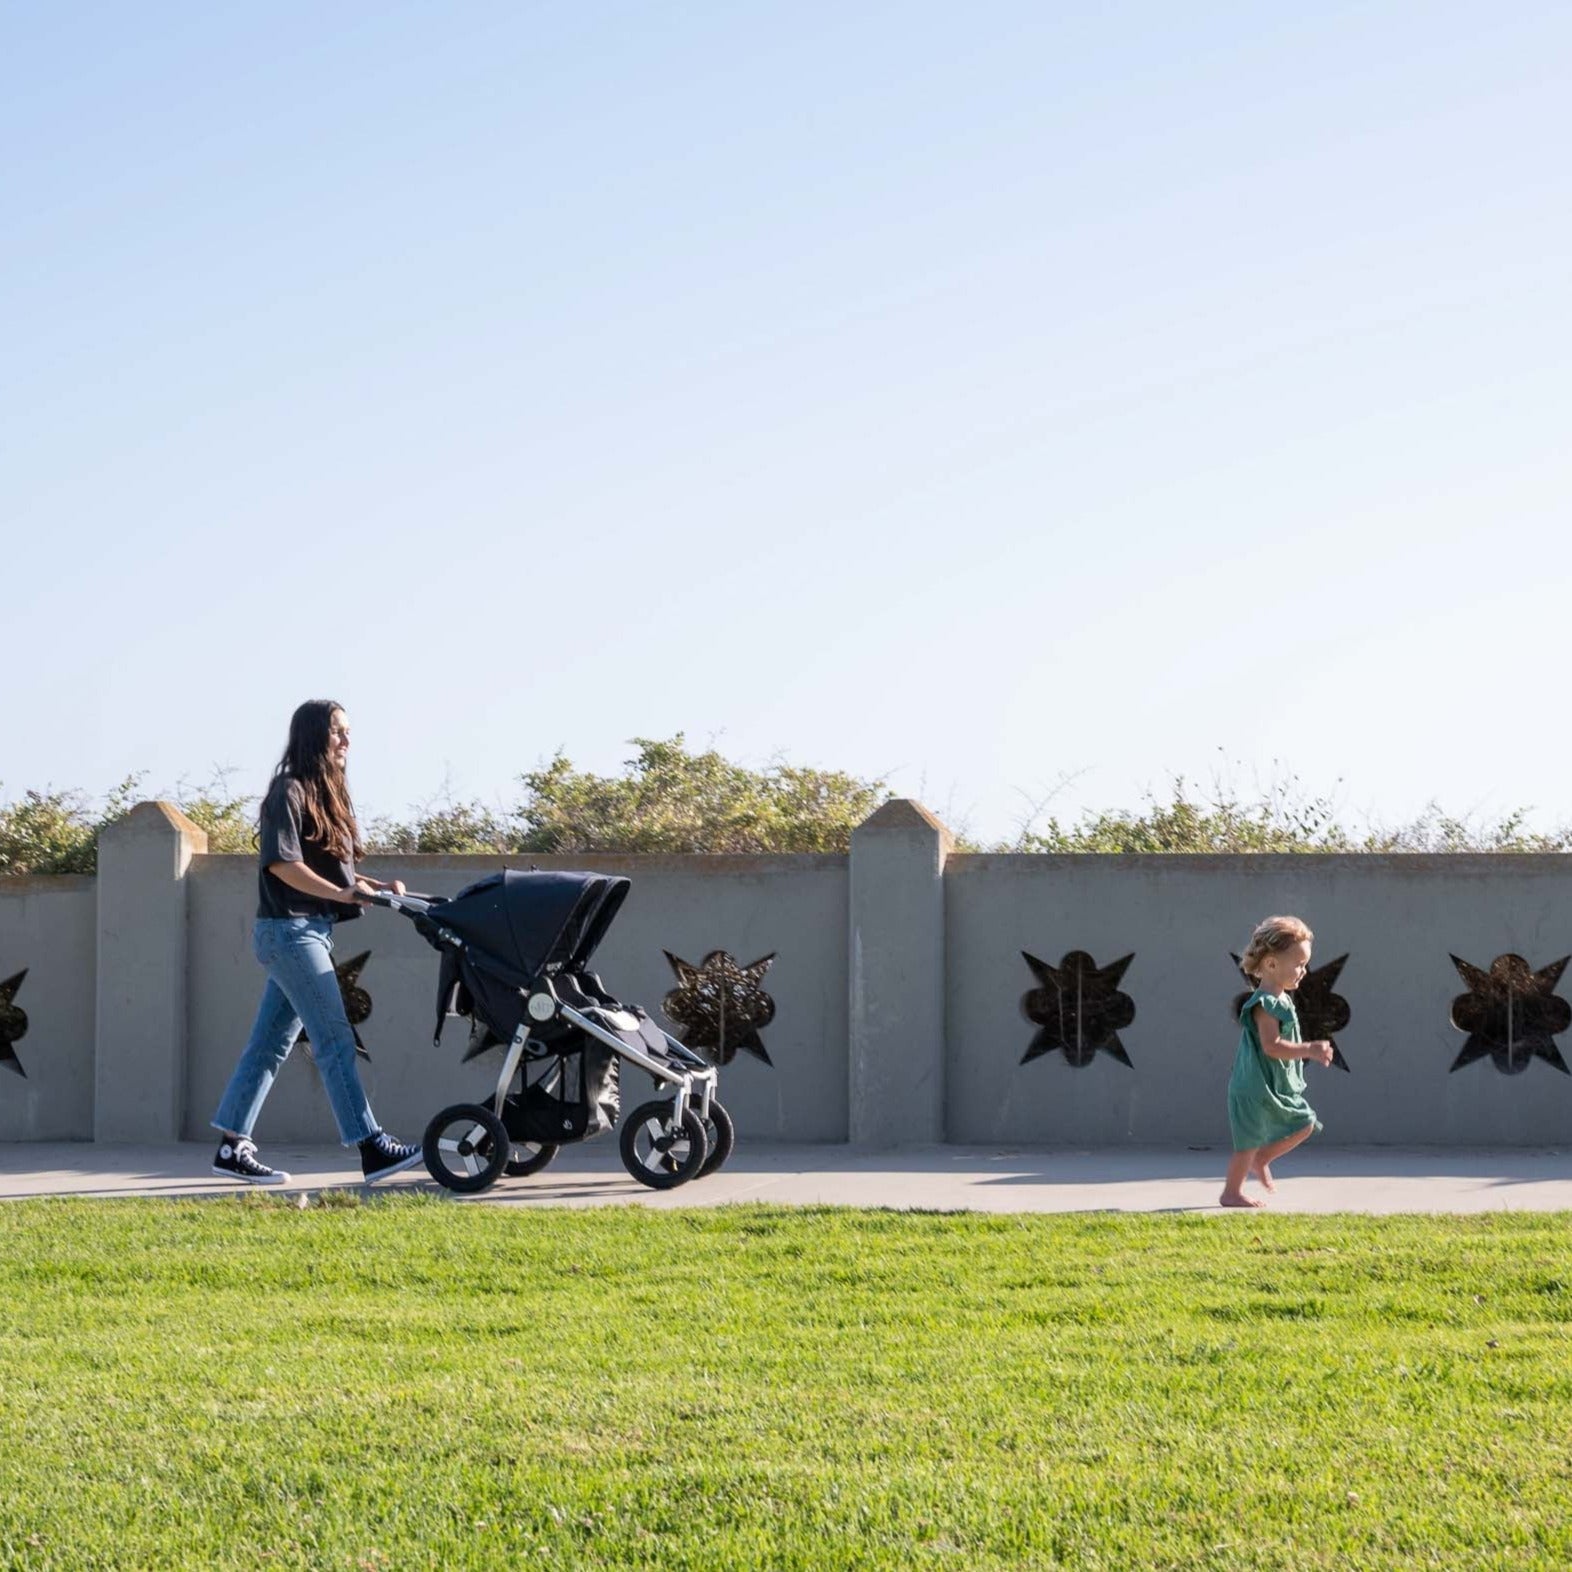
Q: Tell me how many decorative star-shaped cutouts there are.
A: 7